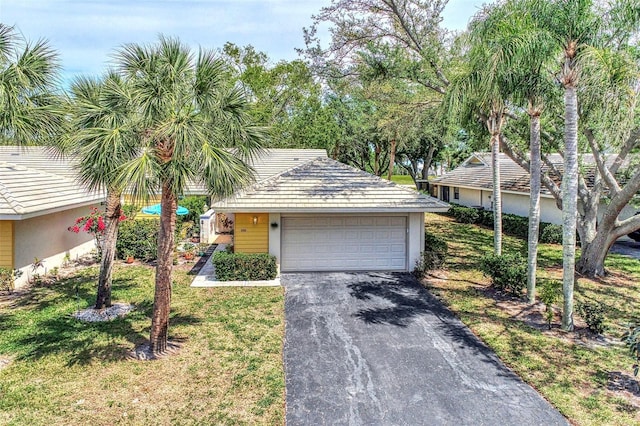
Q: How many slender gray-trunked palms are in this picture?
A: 3